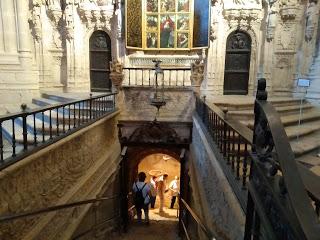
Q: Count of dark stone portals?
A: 2